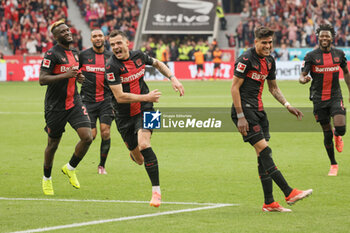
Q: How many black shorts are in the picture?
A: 5